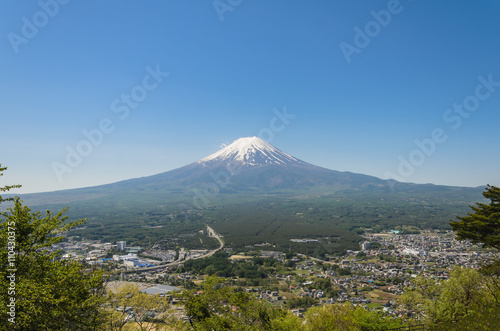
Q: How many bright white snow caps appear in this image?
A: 1